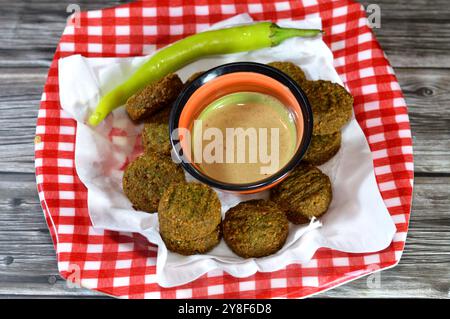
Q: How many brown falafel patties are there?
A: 11